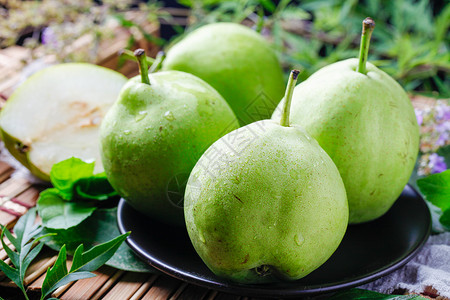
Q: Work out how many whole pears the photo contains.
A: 4